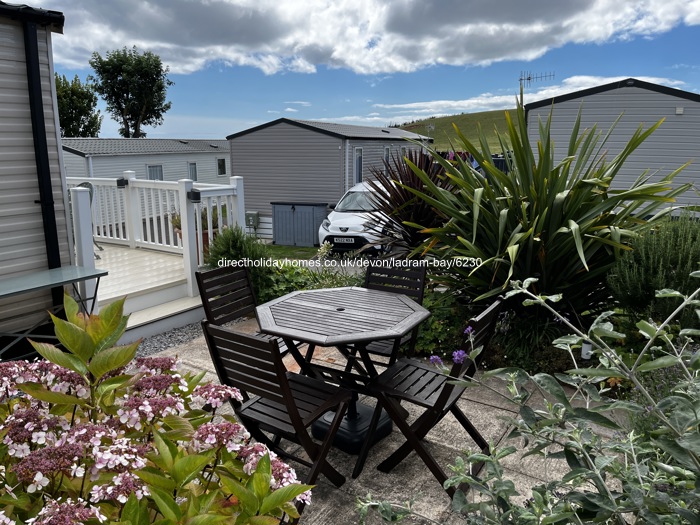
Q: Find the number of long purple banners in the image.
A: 0